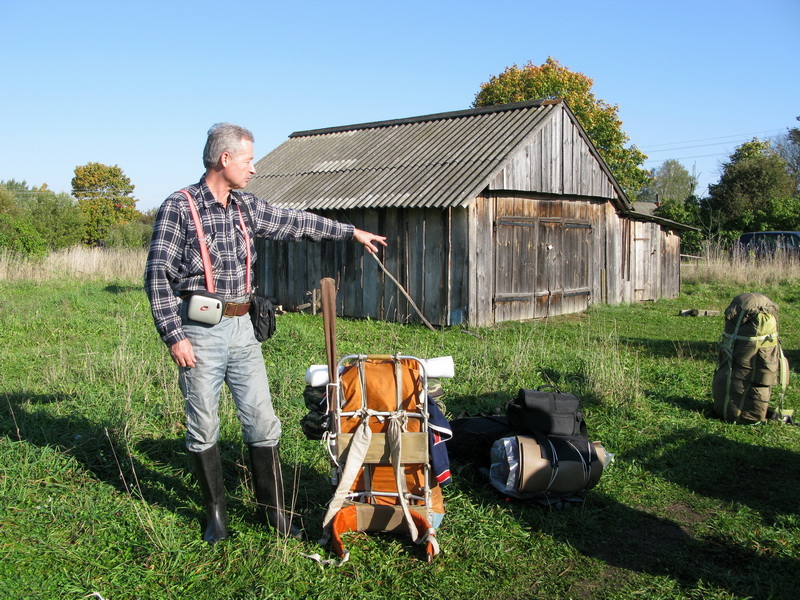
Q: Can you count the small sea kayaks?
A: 0